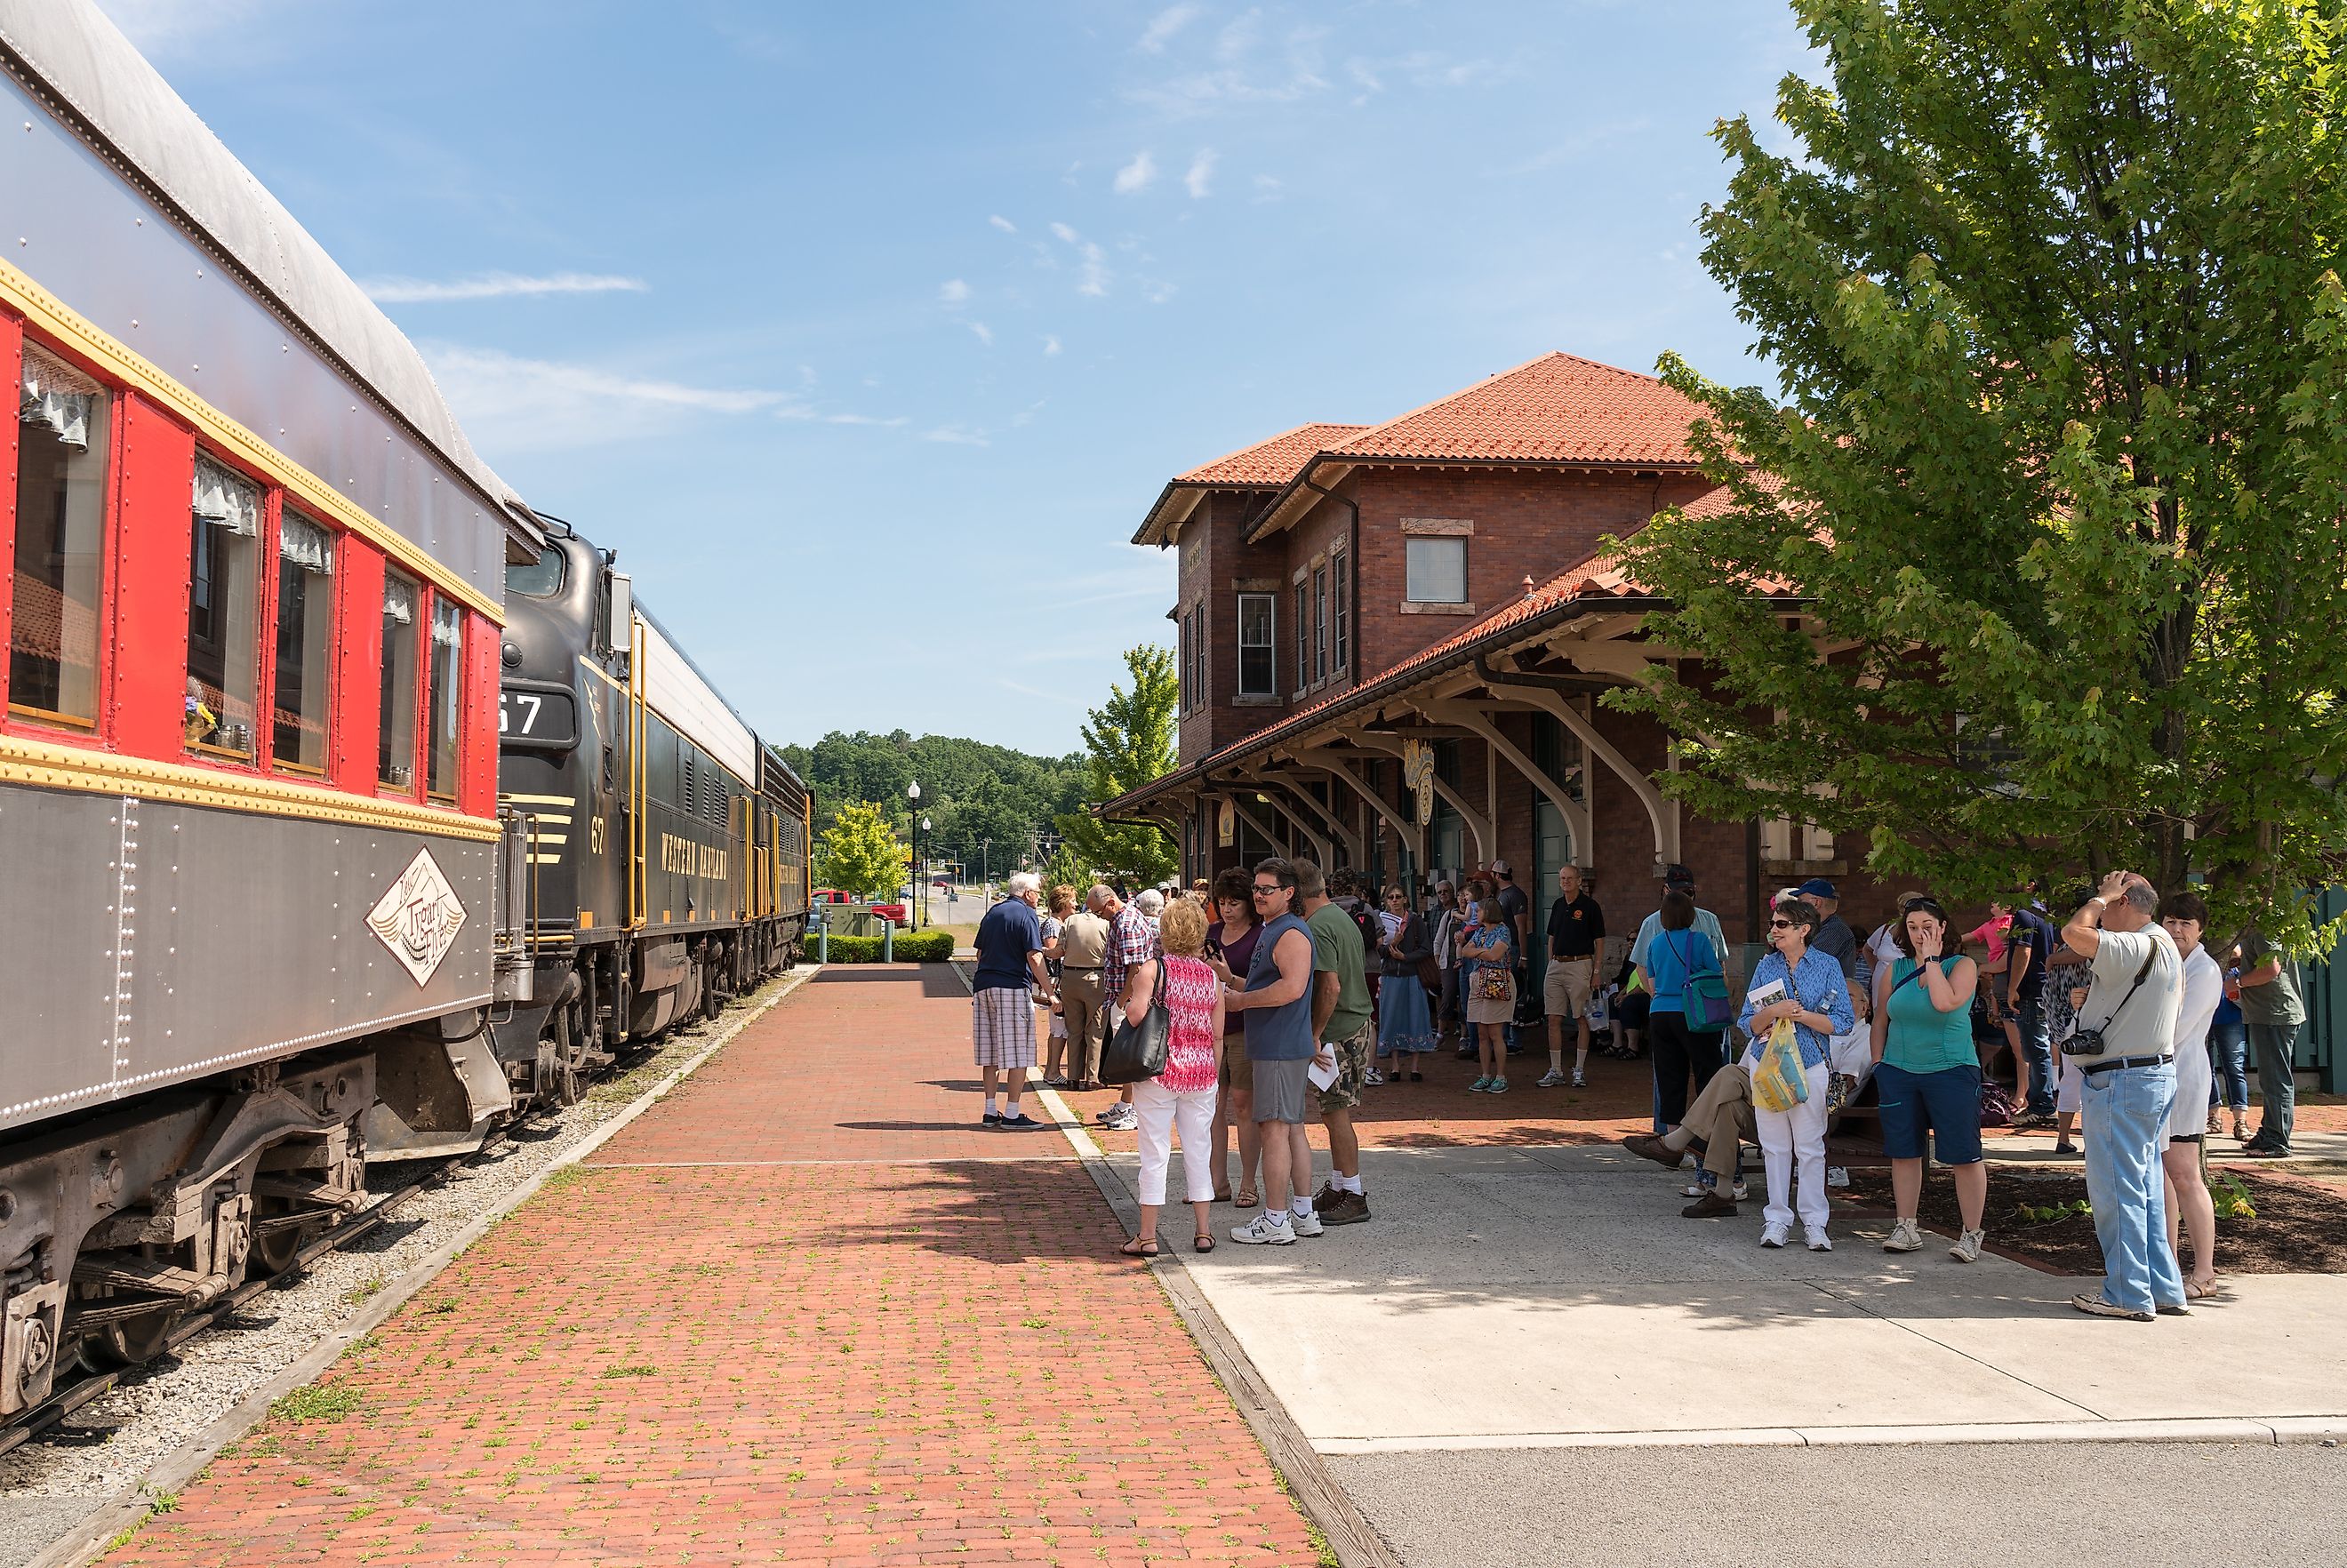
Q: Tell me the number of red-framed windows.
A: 5